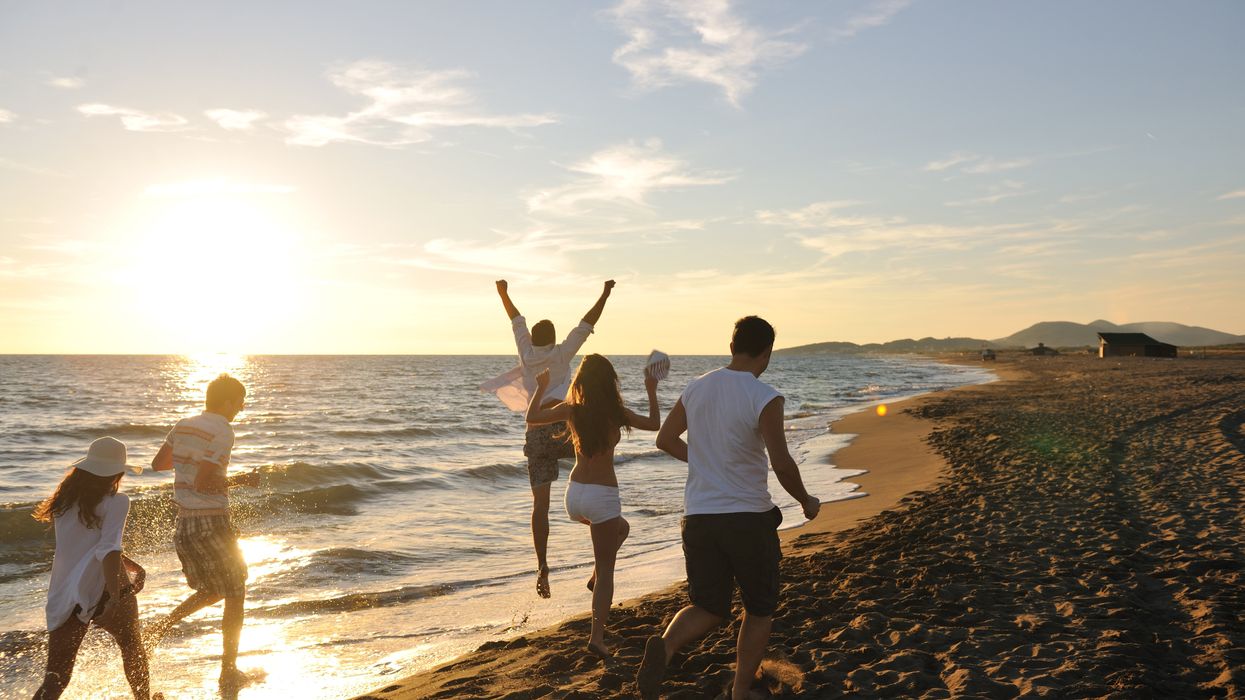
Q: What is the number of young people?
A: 5